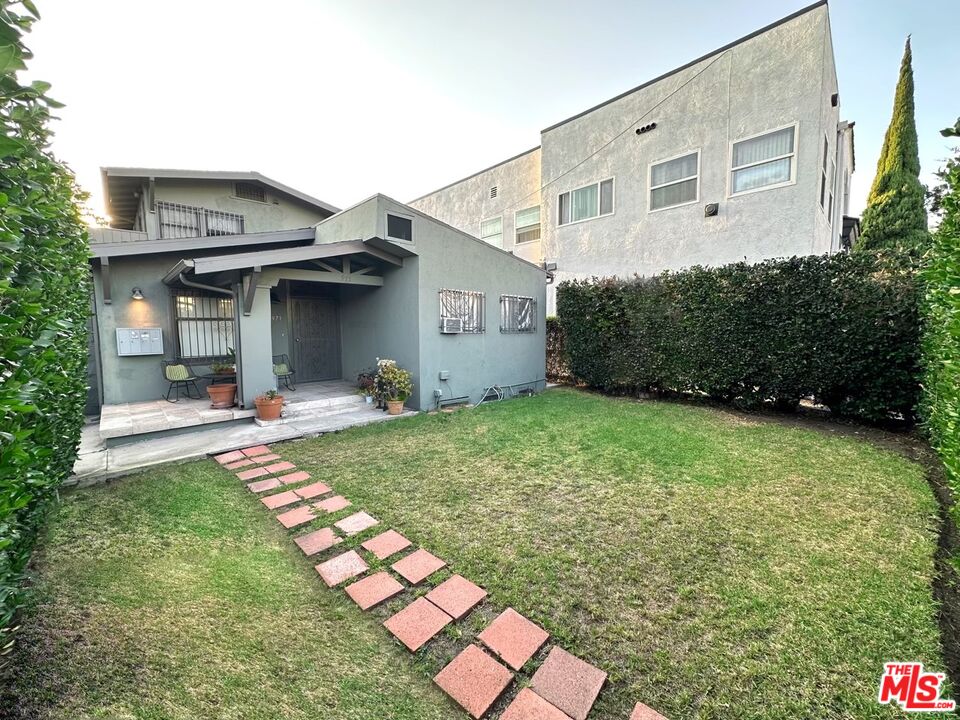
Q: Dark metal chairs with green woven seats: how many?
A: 2